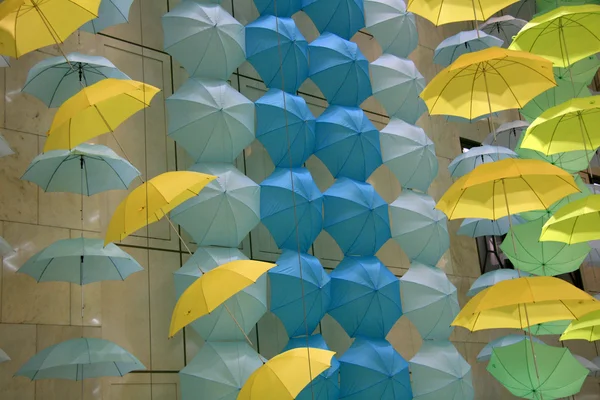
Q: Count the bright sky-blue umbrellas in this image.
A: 12